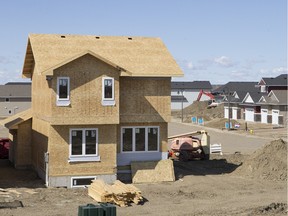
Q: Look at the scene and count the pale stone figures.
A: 0